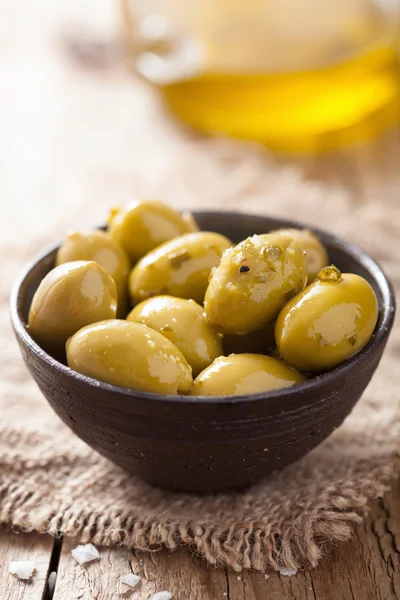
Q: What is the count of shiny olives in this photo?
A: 10